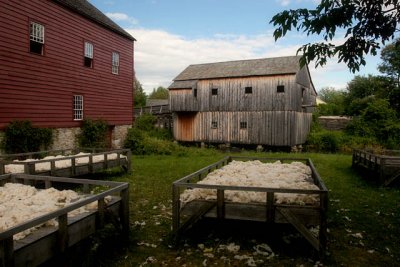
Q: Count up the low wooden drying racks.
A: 4